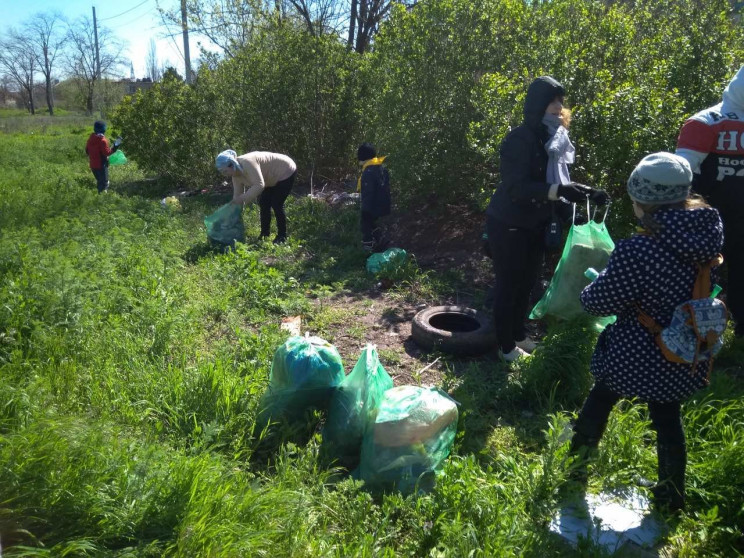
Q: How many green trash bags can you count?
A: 7